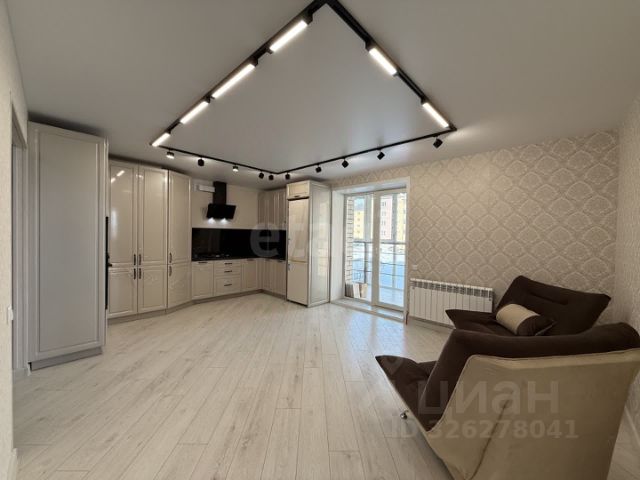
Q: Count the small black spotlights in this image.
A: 10